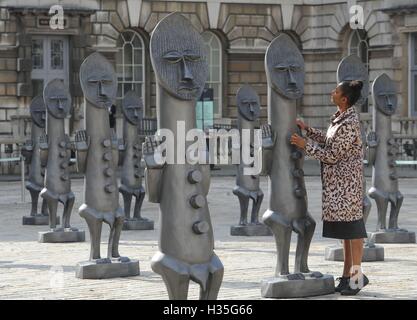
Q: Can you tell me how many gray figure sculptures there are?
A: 9